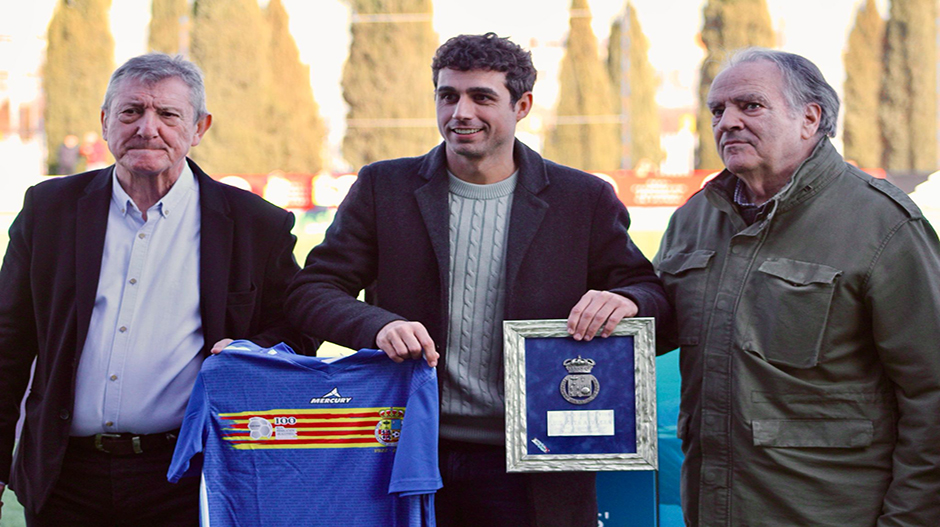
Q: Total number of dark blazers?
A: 2